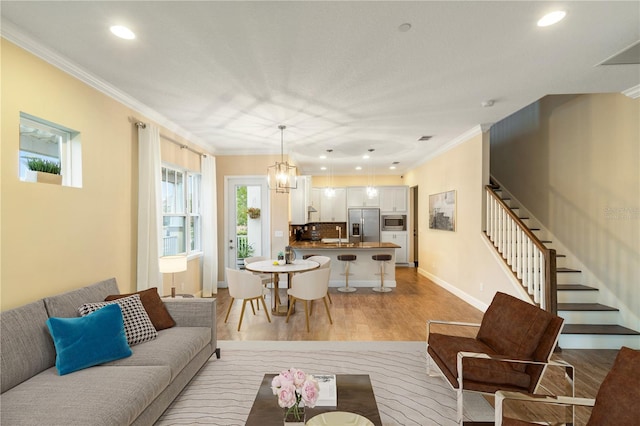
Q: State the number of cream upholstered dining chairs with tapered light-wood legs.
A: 4